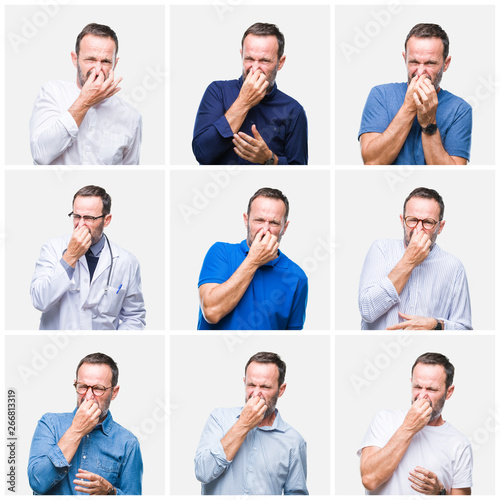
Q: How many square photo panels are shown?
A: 9